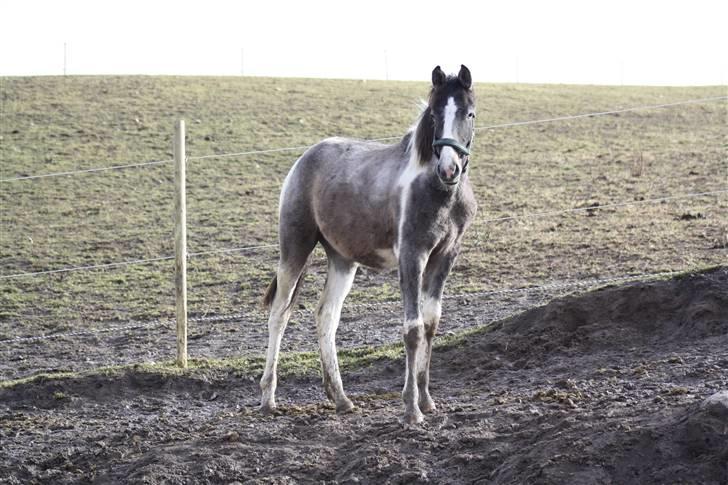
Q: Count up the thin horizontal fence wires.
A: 3